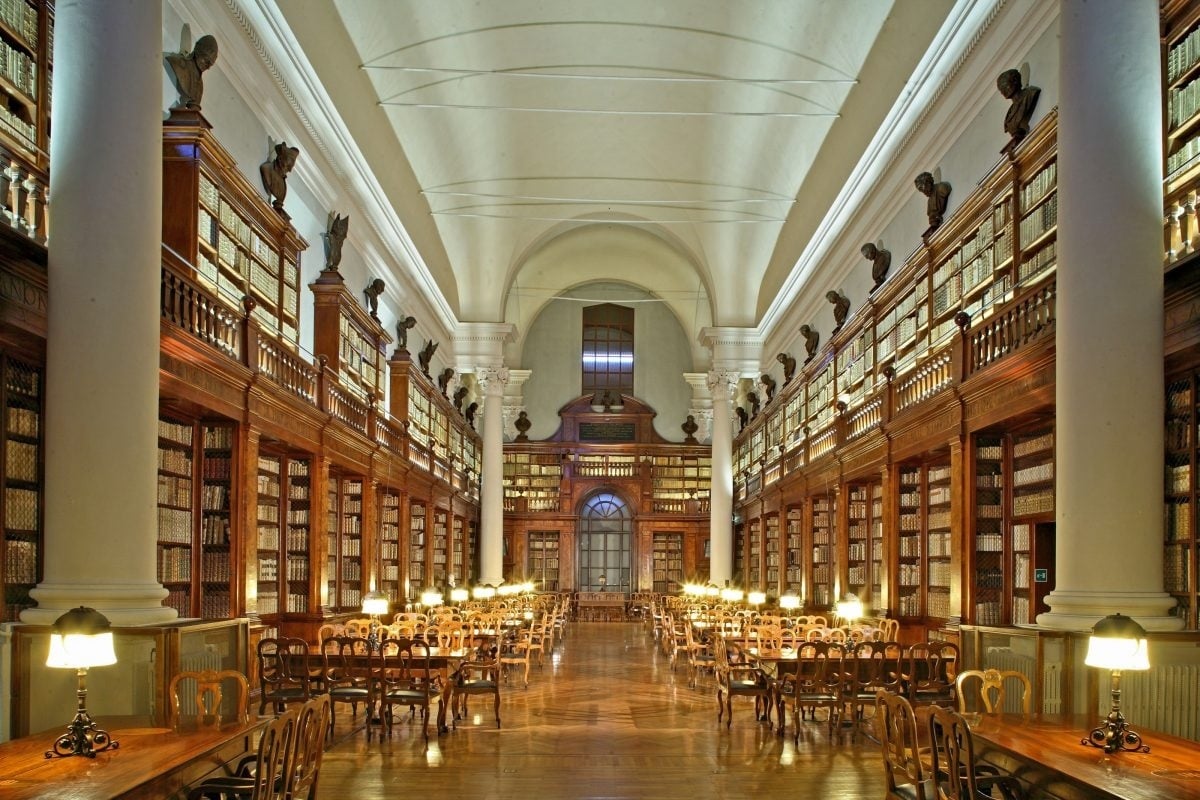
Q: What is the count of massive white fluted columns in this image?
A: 4